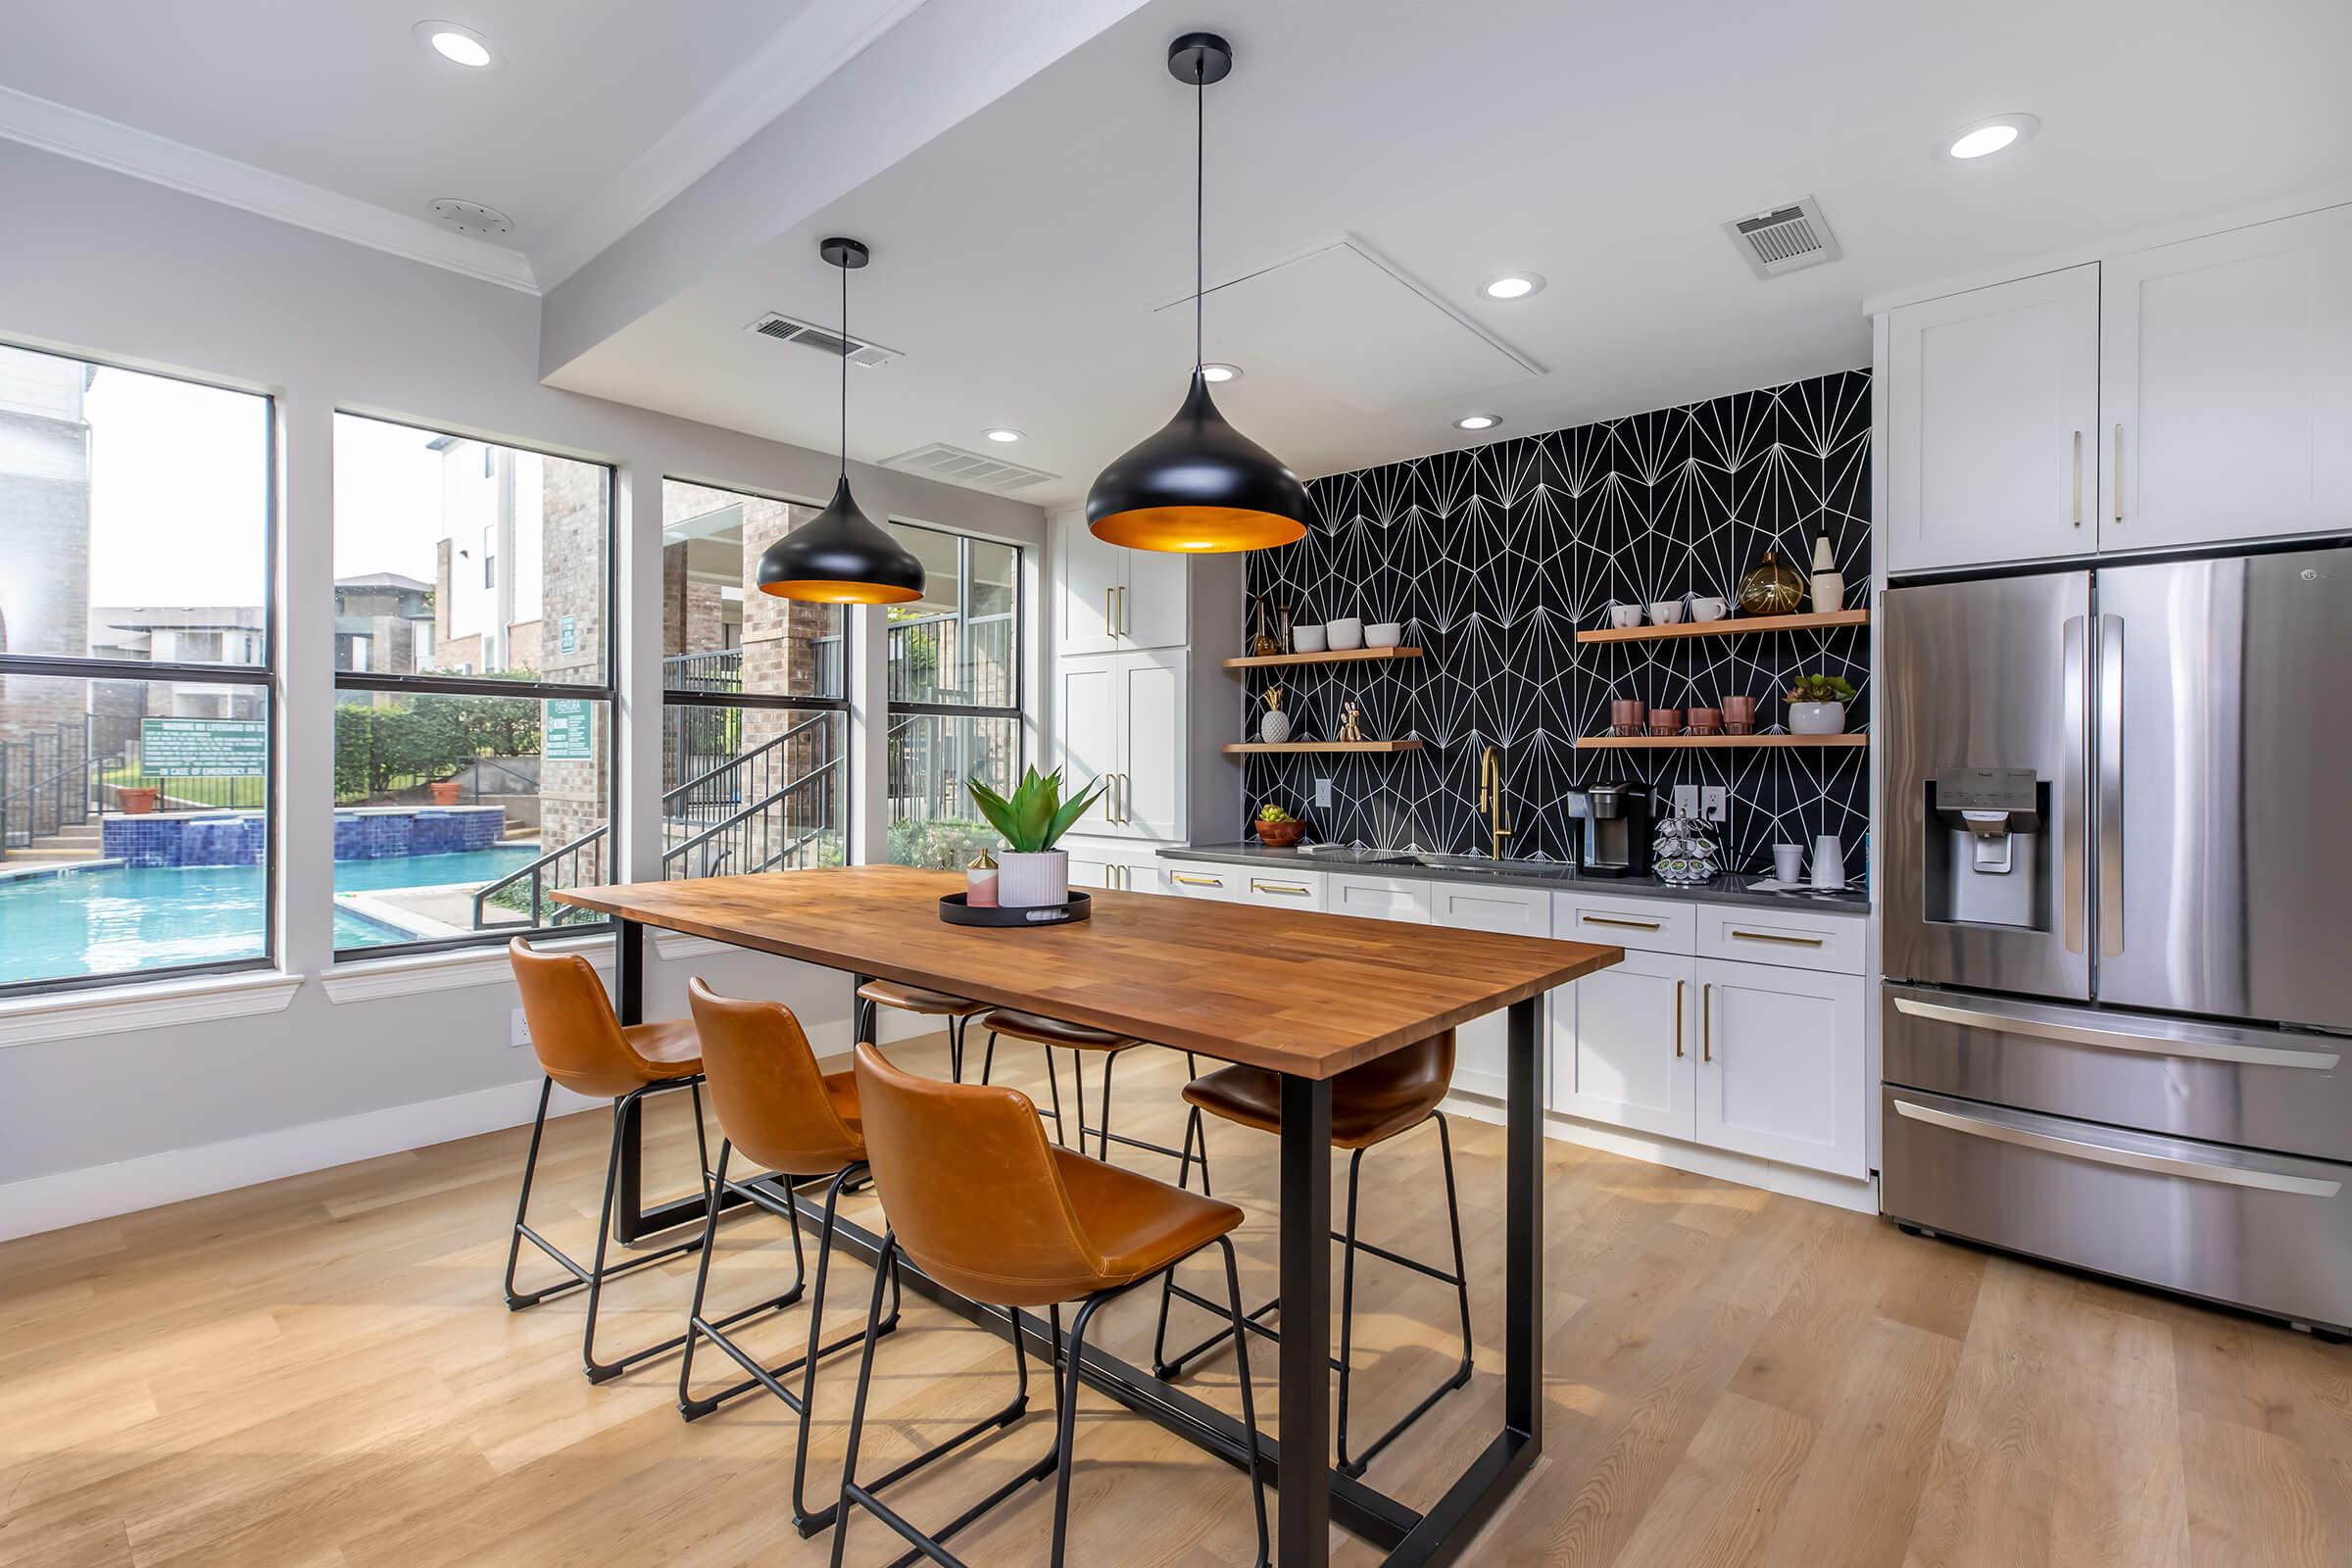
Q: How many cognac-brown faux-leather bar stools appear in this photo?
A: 6